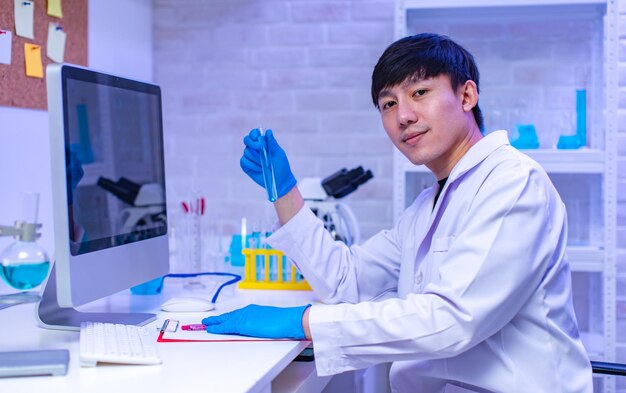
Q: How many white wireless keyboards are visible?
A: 1